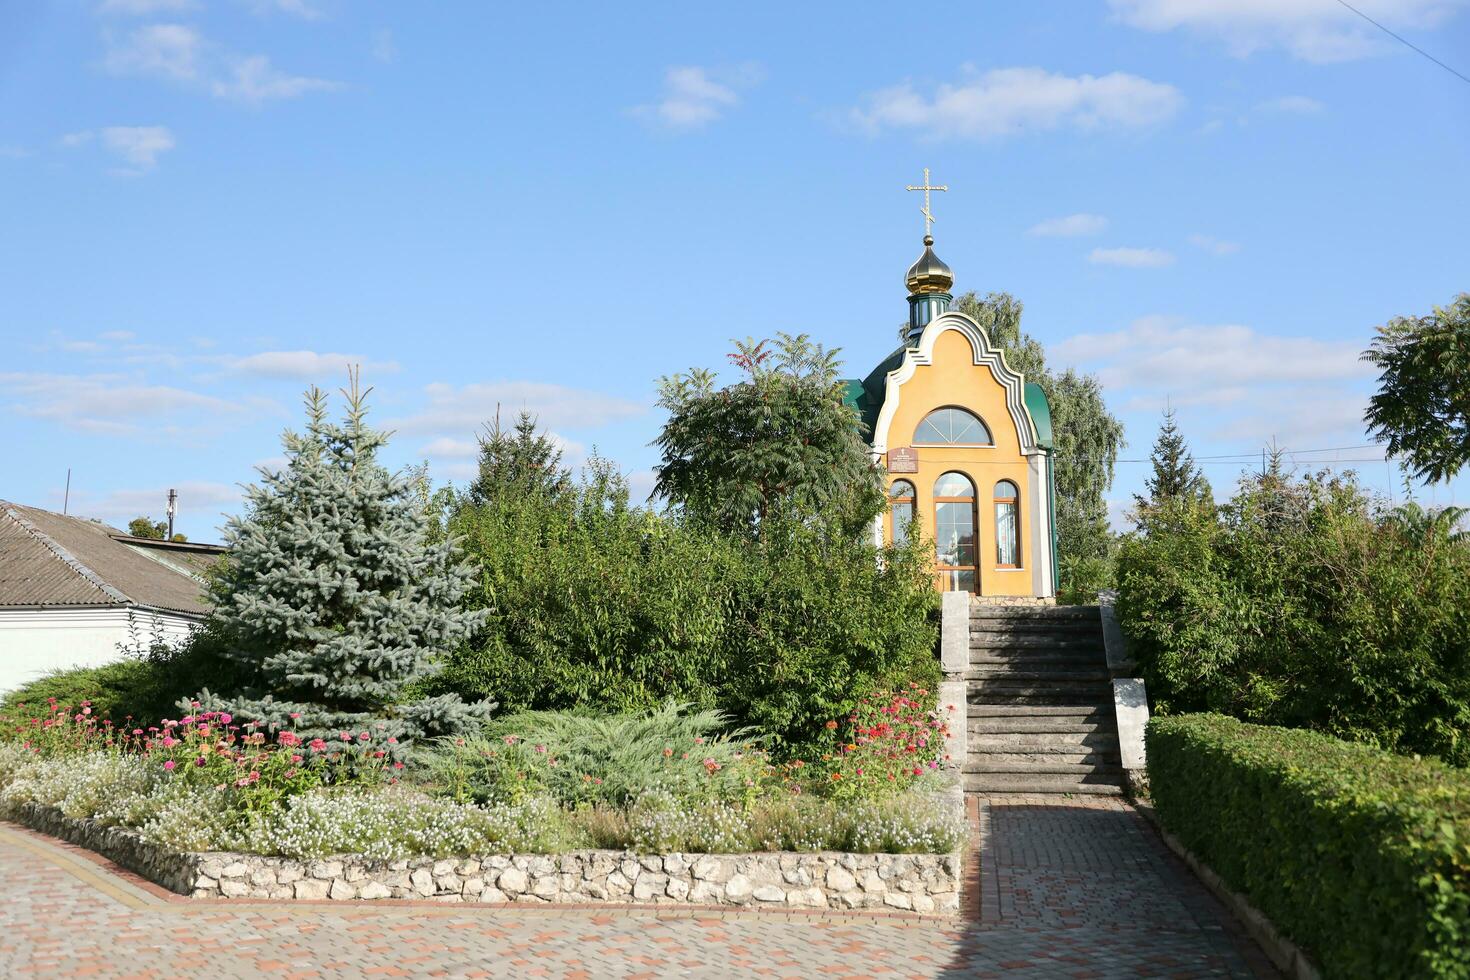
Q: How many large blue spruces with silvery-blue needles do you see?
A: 1